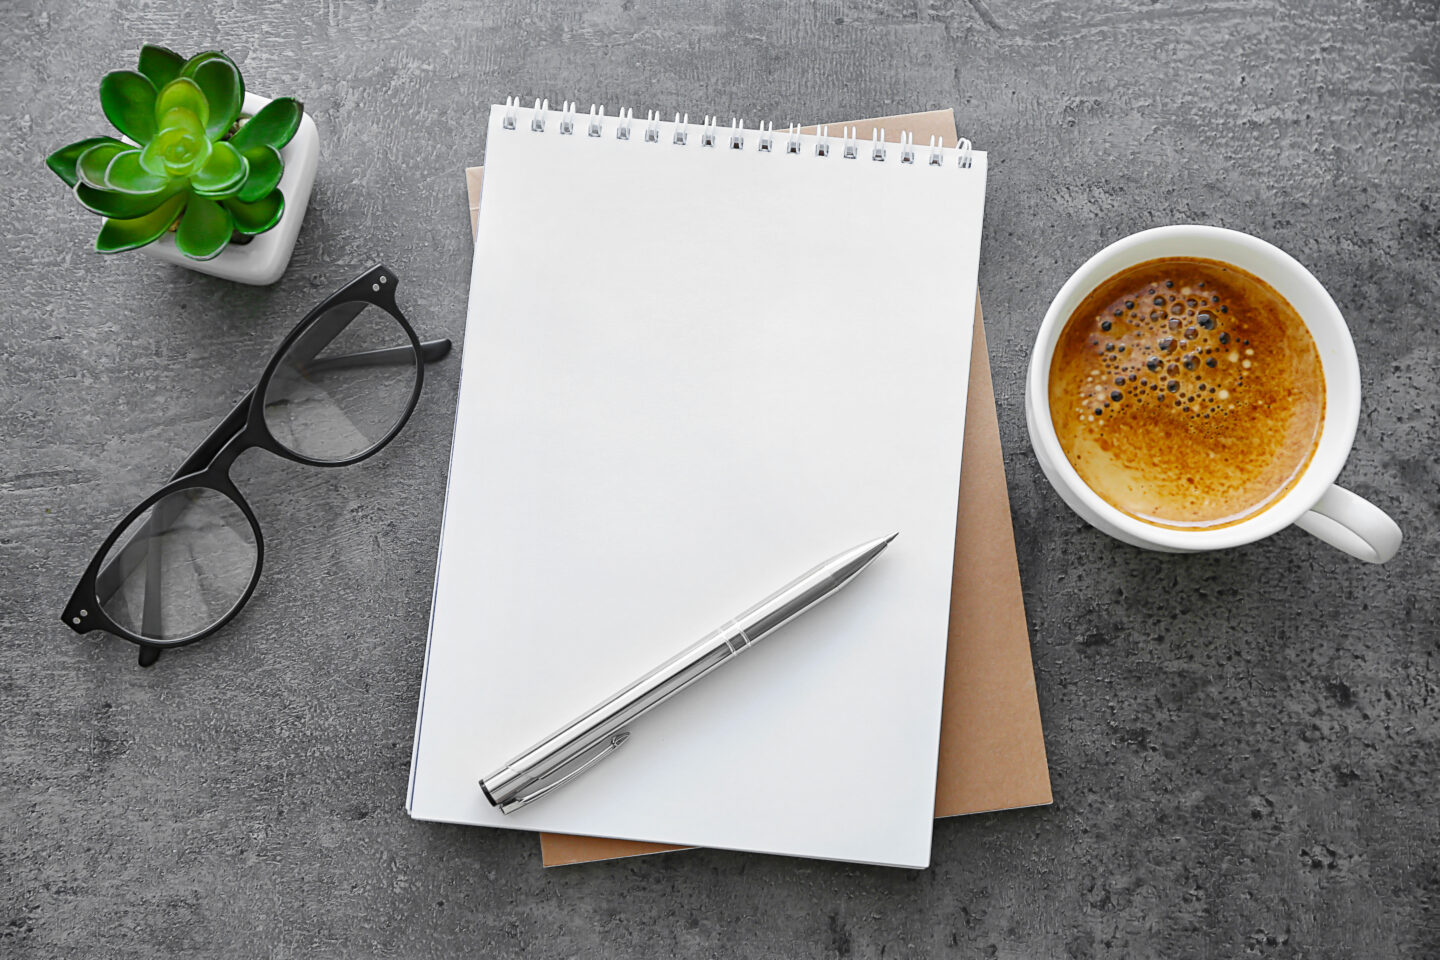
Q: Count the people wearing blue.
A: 0